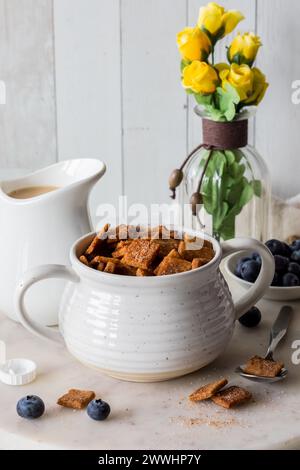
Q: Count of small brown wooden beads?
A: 2